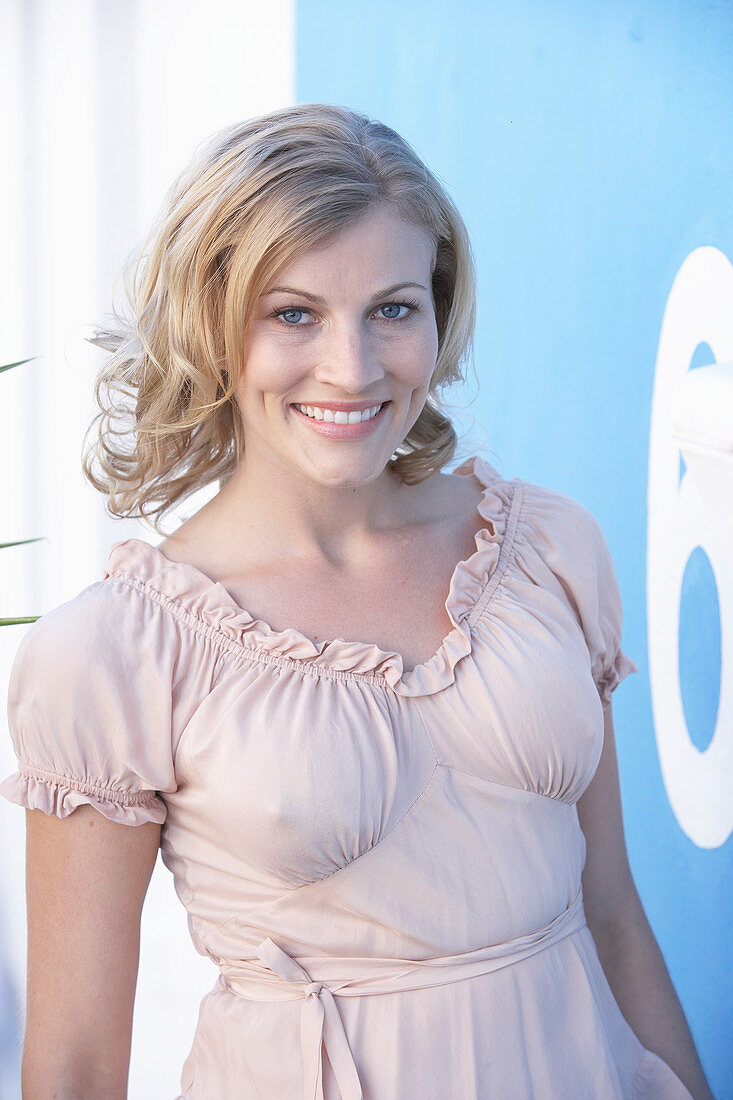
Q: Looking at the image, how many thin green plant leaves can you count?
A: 3